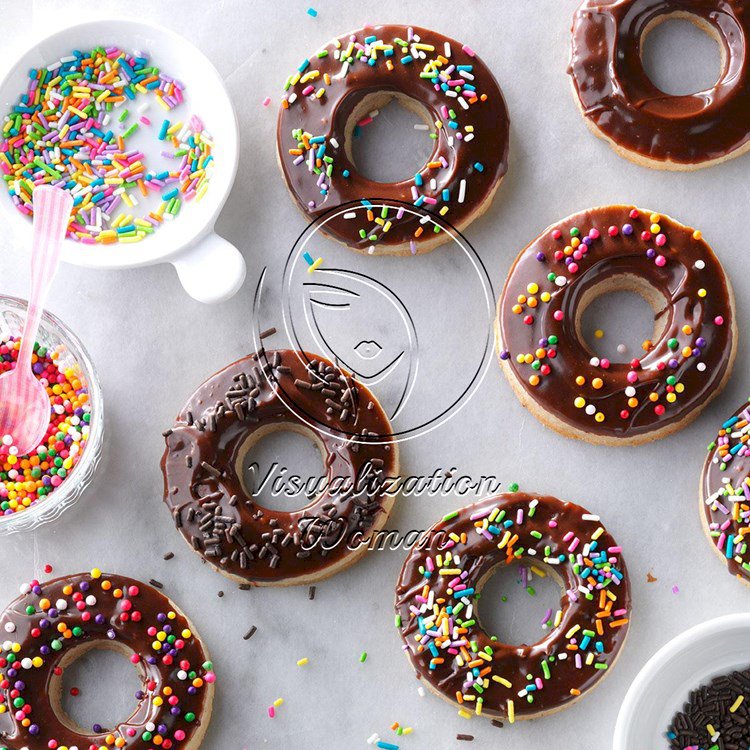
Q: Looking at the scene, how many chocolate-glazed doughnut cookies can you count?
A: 7